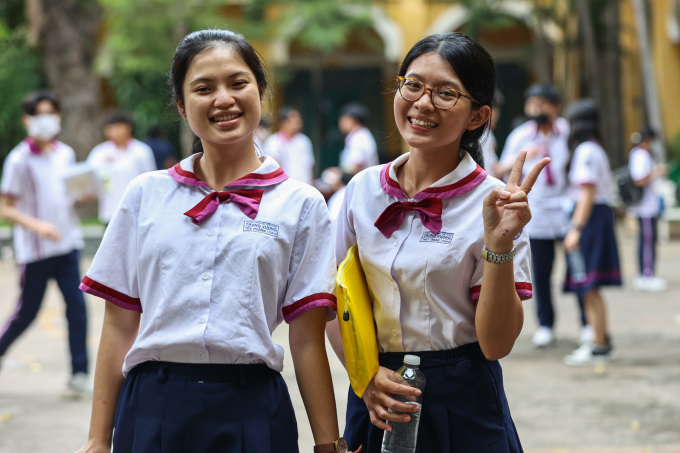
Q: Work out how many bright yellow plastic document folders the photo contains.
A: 1